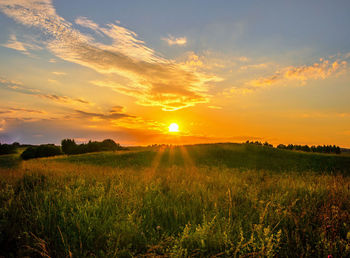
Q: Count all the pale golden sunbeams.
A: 3